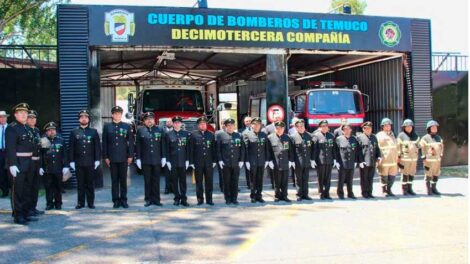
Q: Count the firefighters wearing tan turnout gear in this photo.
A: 3